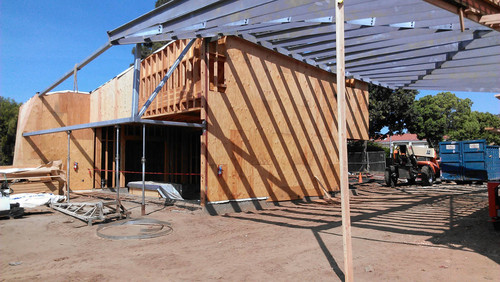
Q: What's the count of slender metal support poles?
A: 3